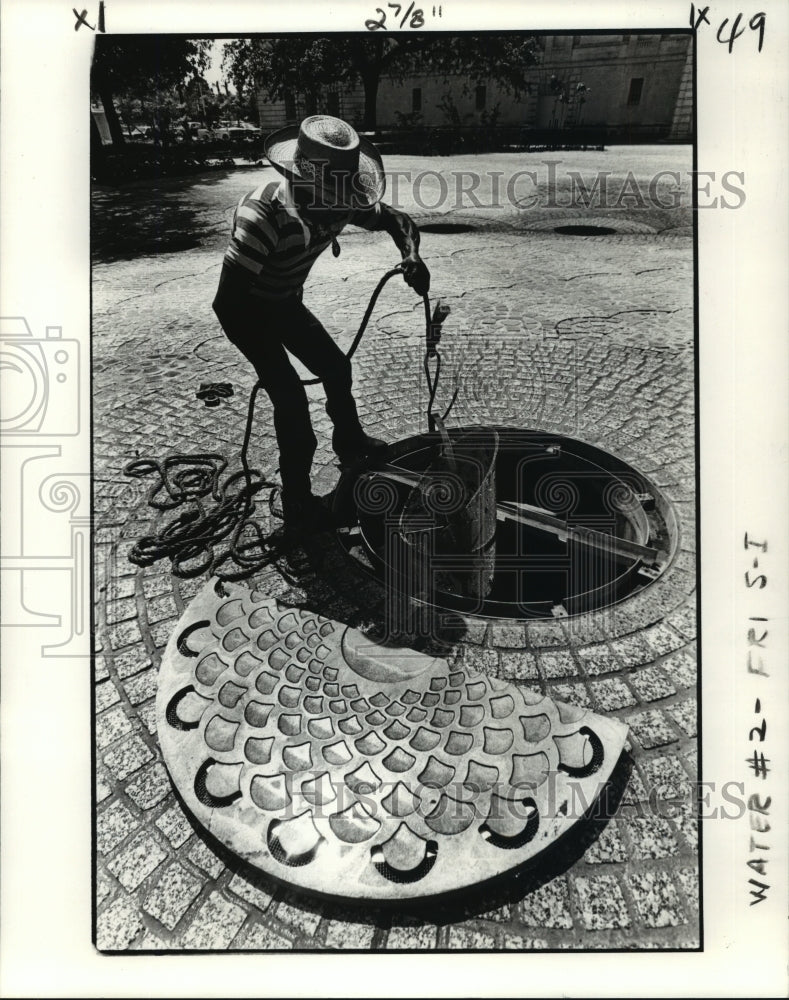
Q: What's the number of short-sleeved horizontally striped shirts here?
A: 1